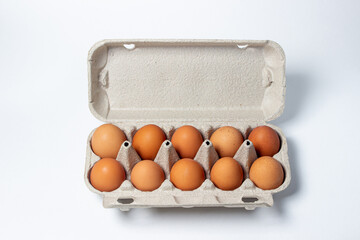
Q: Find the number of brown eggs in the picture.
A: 10